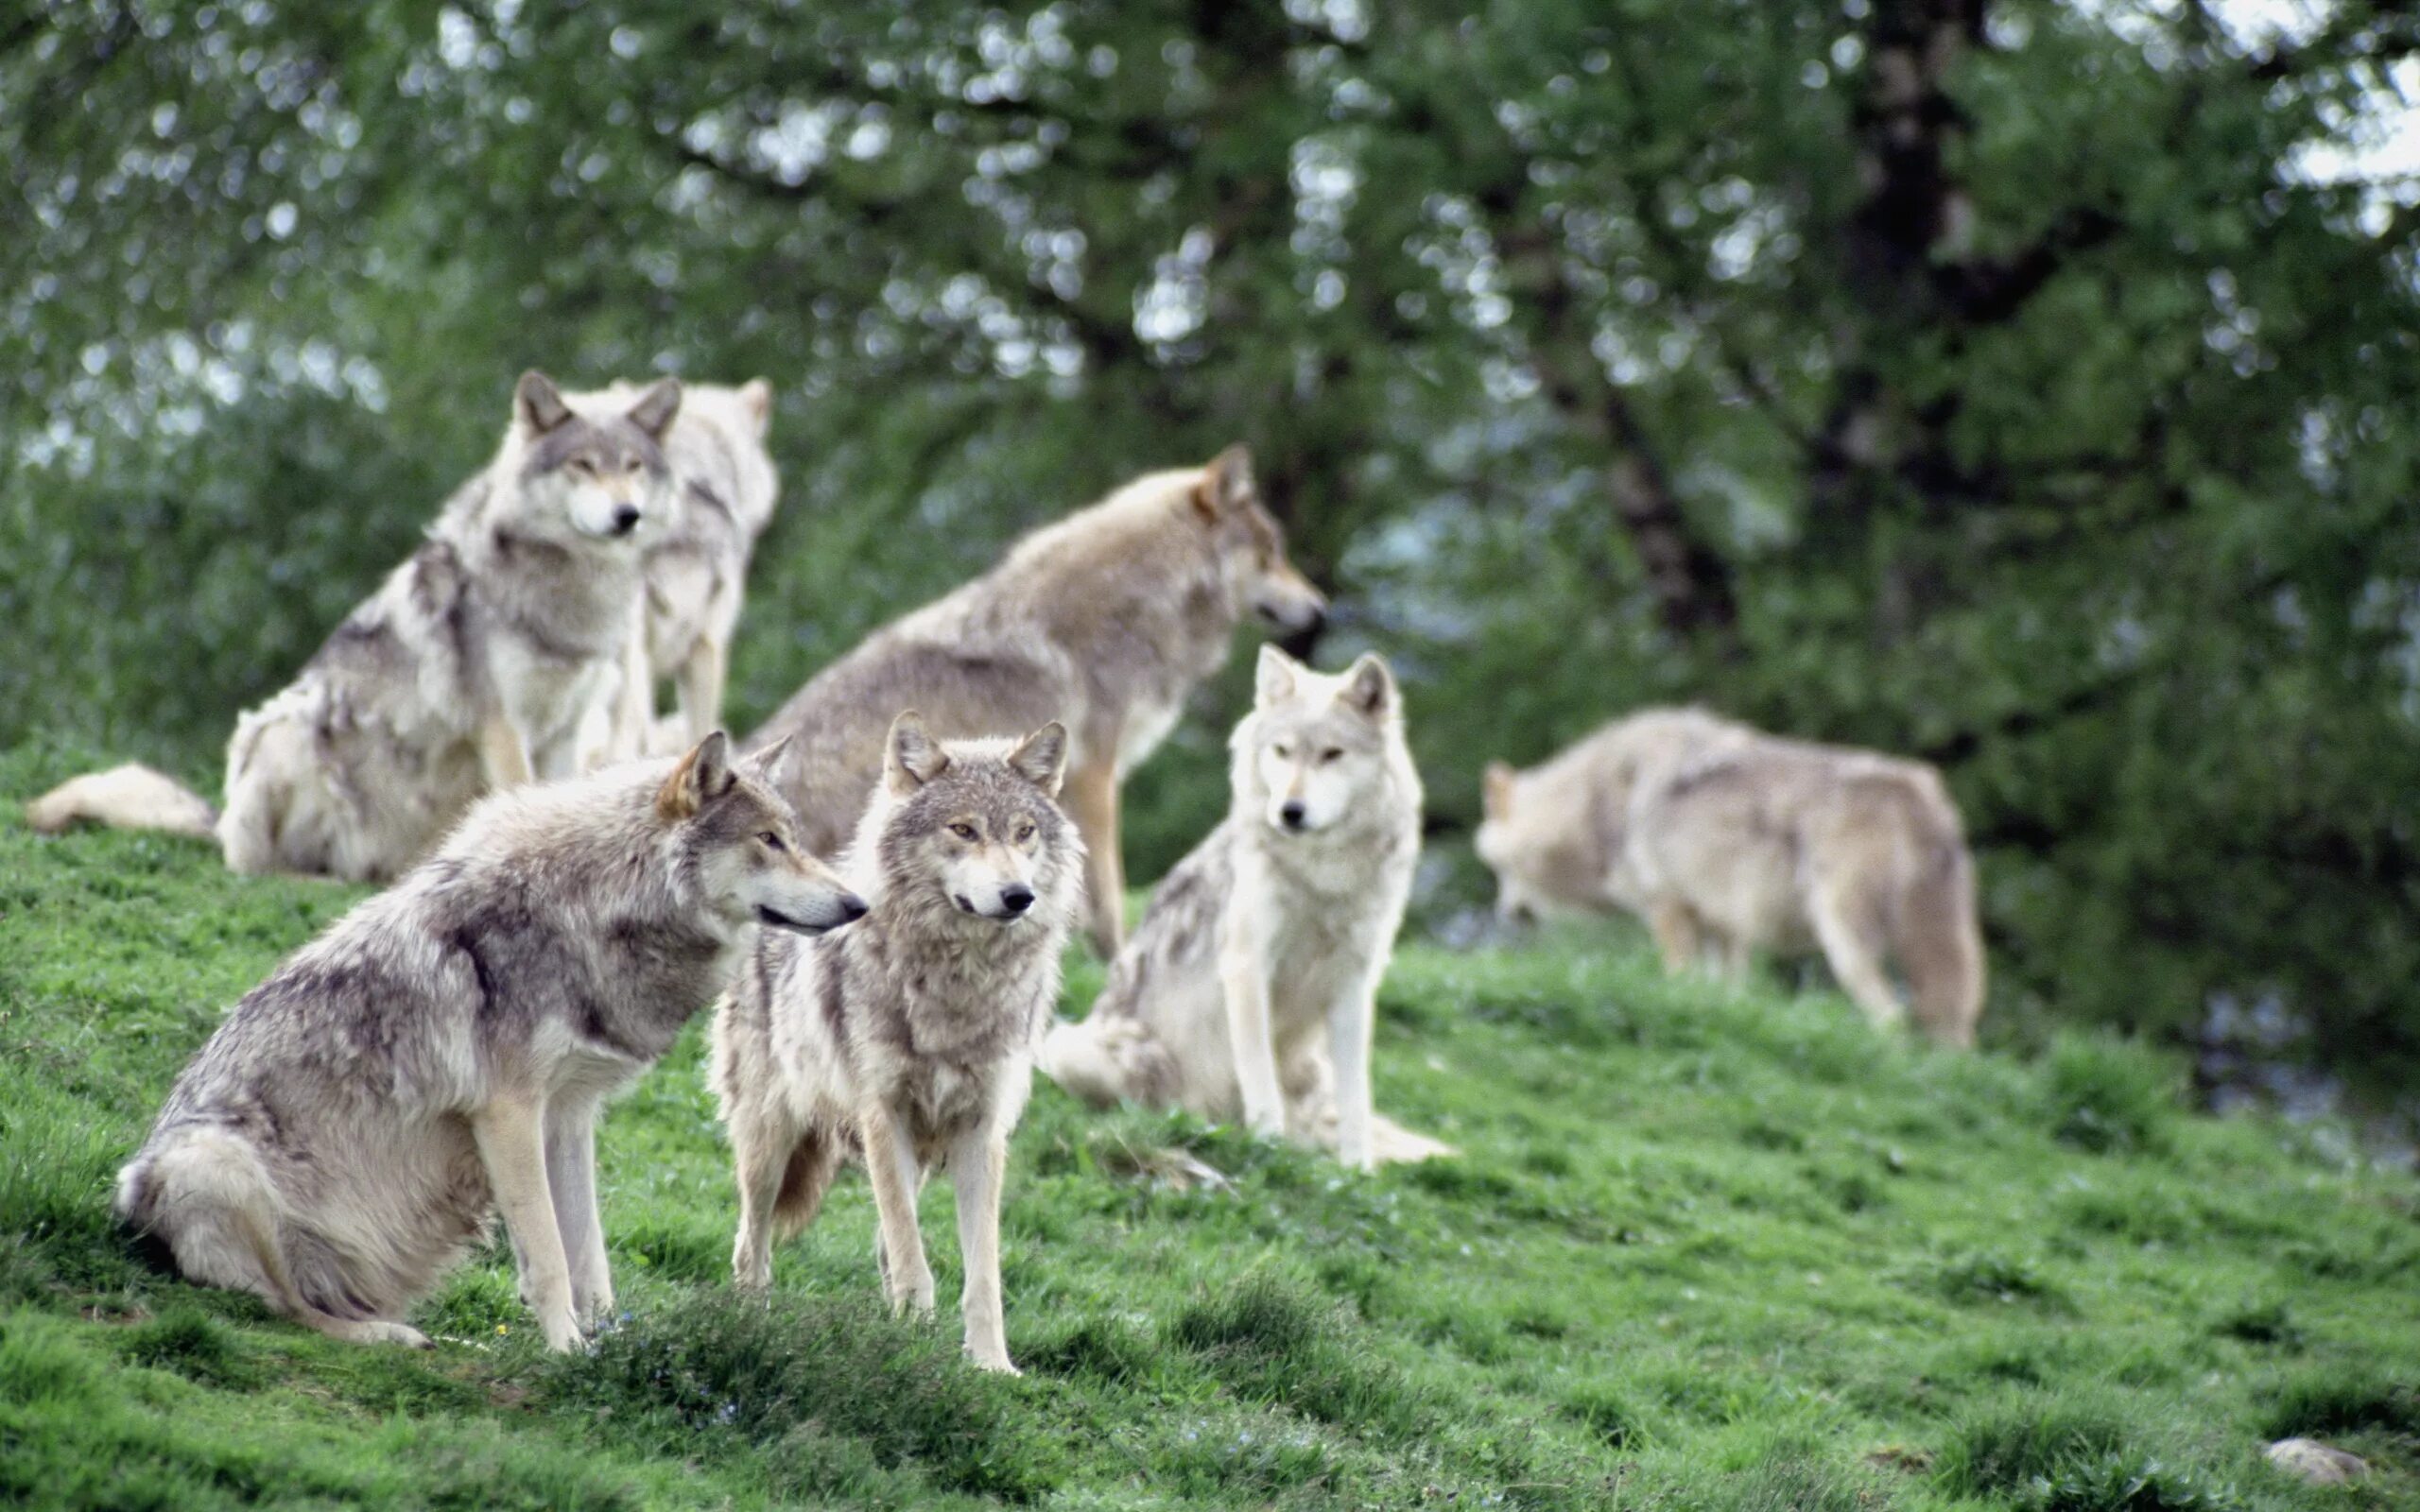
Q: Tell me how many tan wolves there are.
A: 2